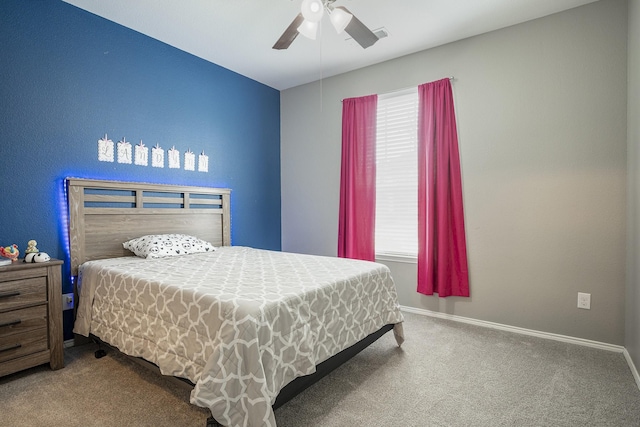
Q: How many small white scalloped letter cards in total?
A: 7